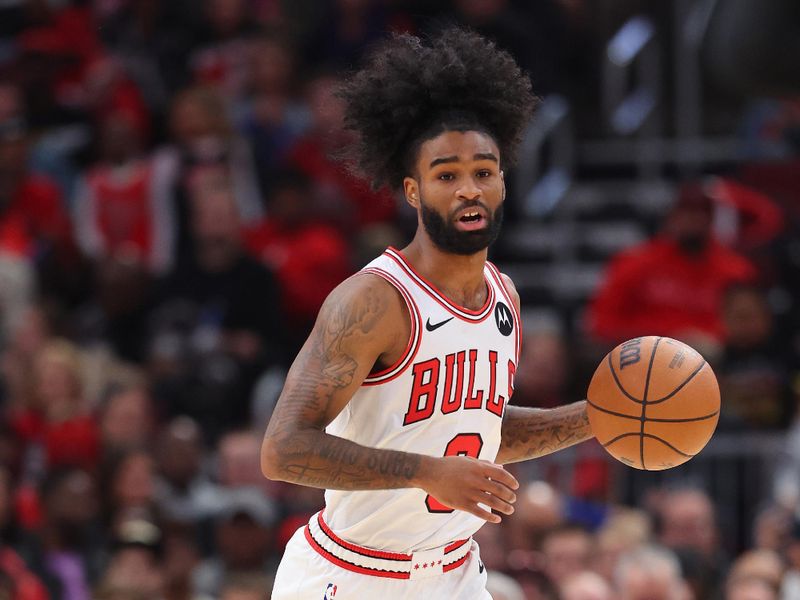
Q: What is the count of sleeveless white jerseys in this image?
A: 1